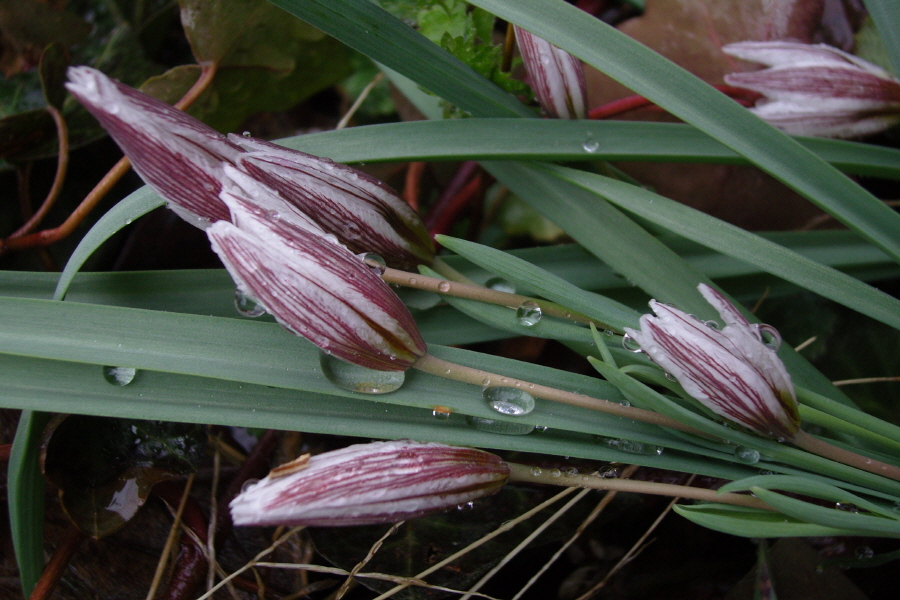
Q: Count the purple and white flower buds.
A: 7